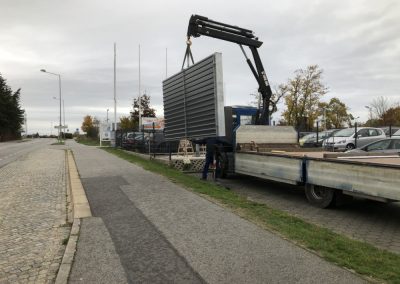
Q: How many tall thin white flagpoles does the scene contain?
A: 3